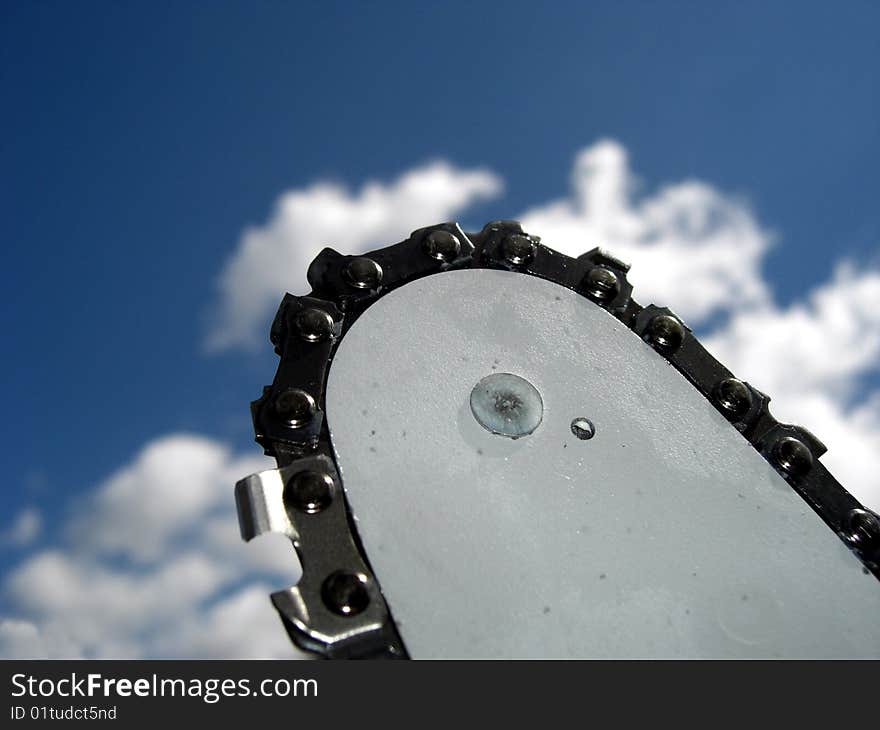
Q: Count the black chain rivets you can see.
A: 12